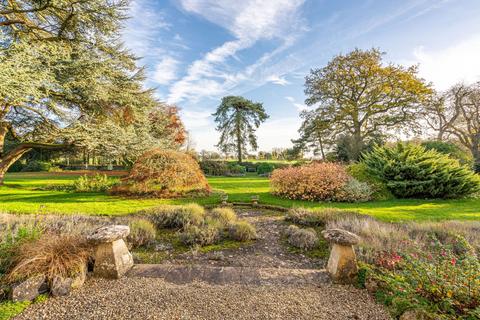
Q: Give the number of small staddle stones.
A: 2